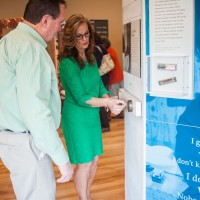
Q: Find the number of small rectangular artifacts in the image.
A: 2